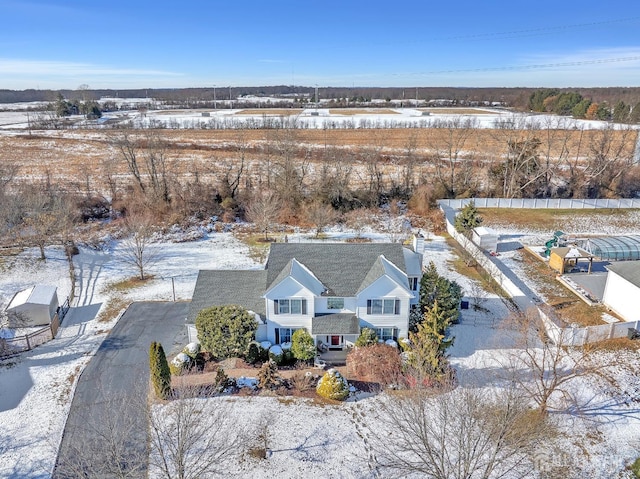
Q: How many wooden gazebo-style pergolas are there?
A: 1